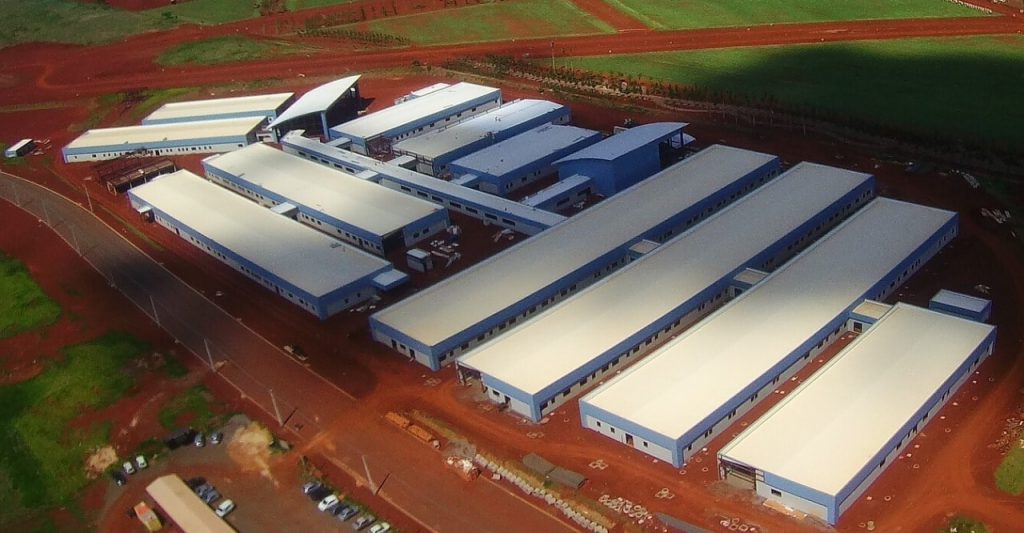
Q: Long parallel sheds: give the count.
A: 4